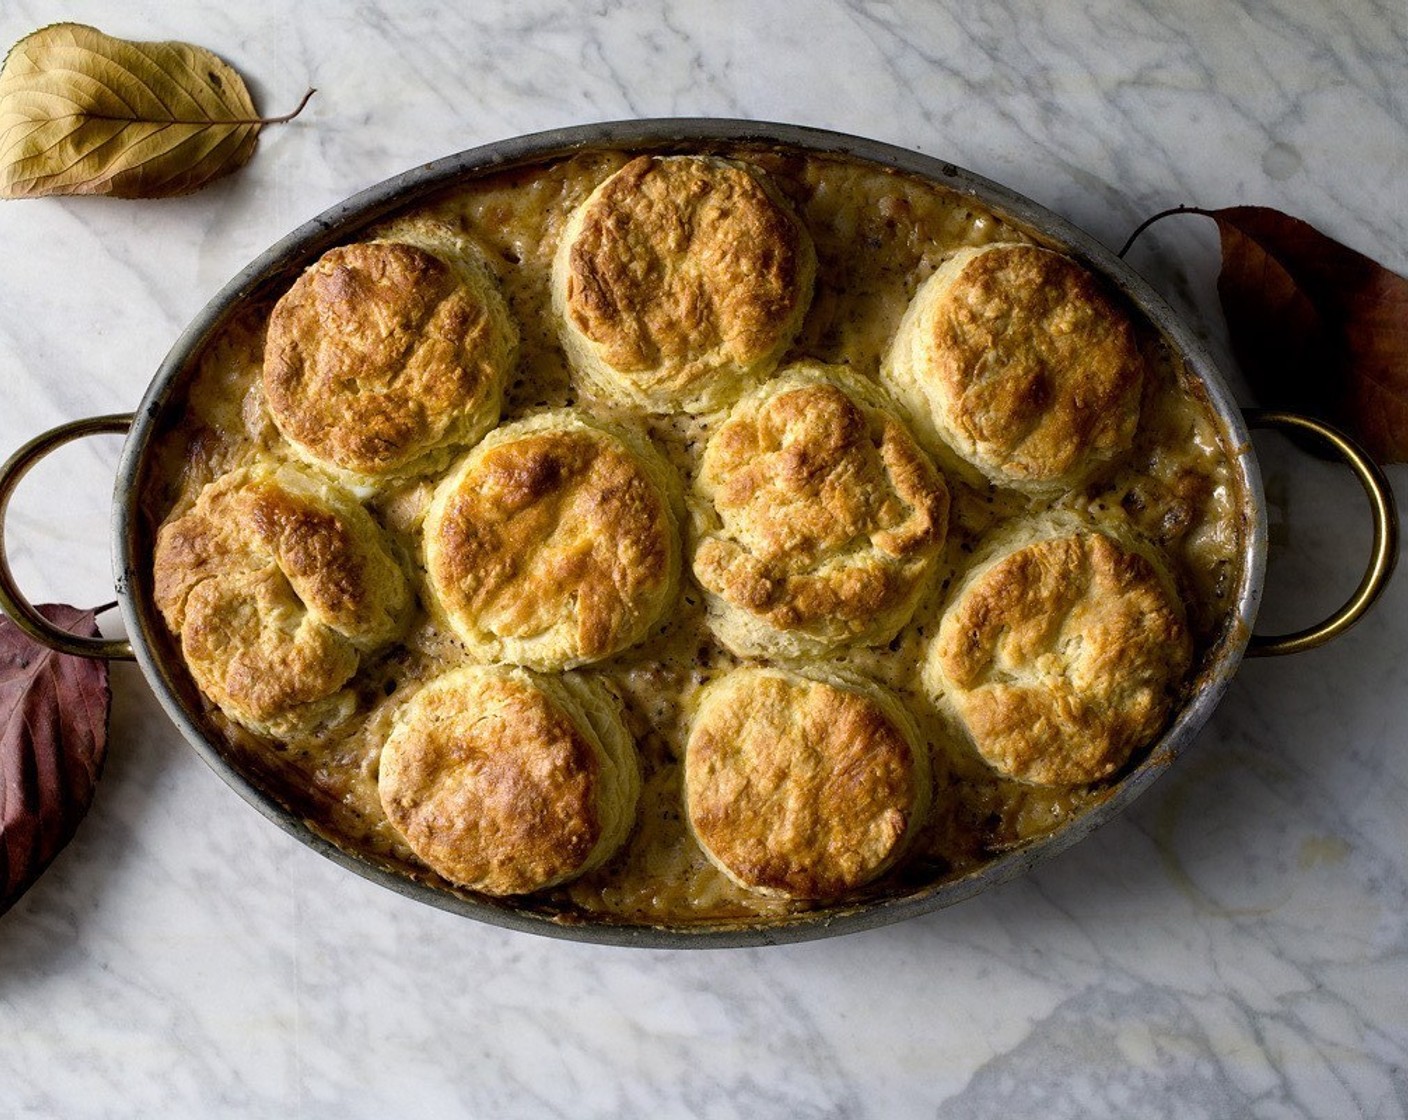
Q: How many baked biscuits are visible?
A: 9